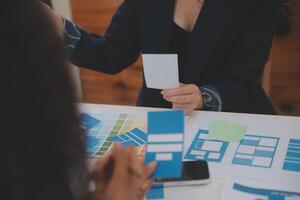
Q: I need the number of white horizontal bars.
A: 3